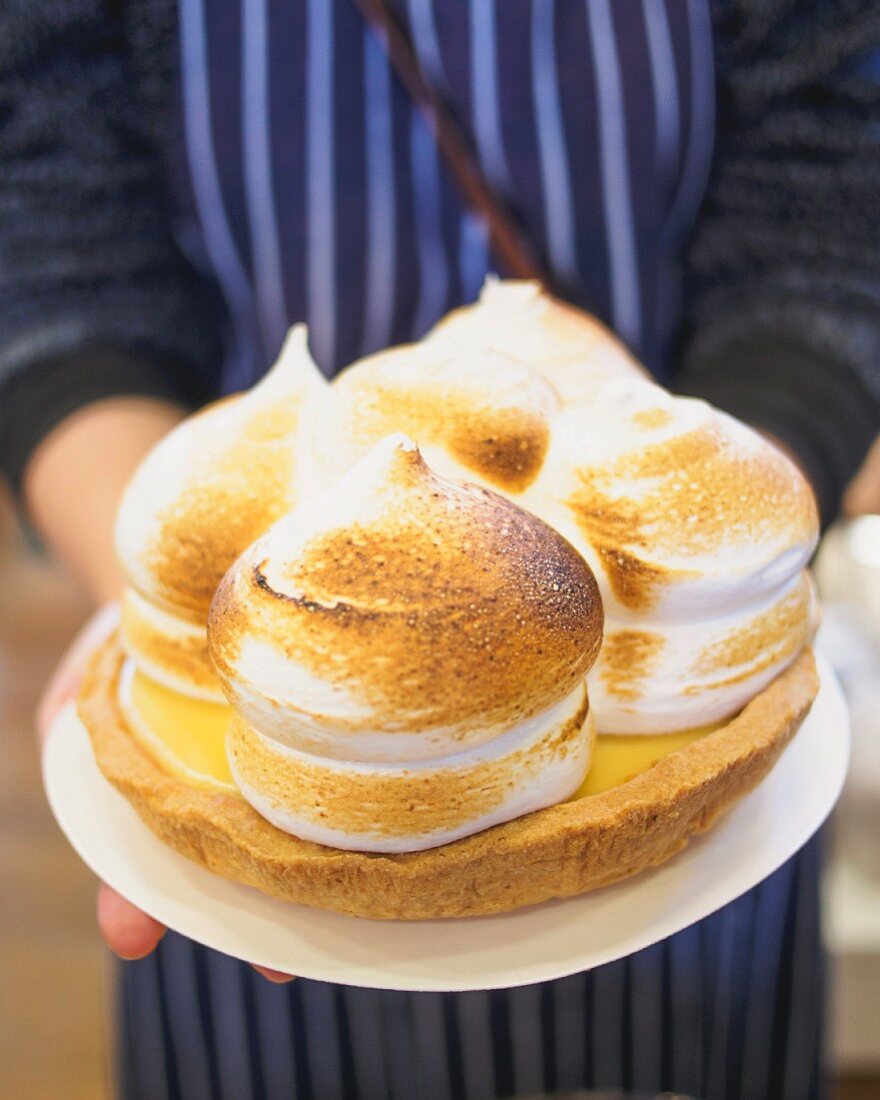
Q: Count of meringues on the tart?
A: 5